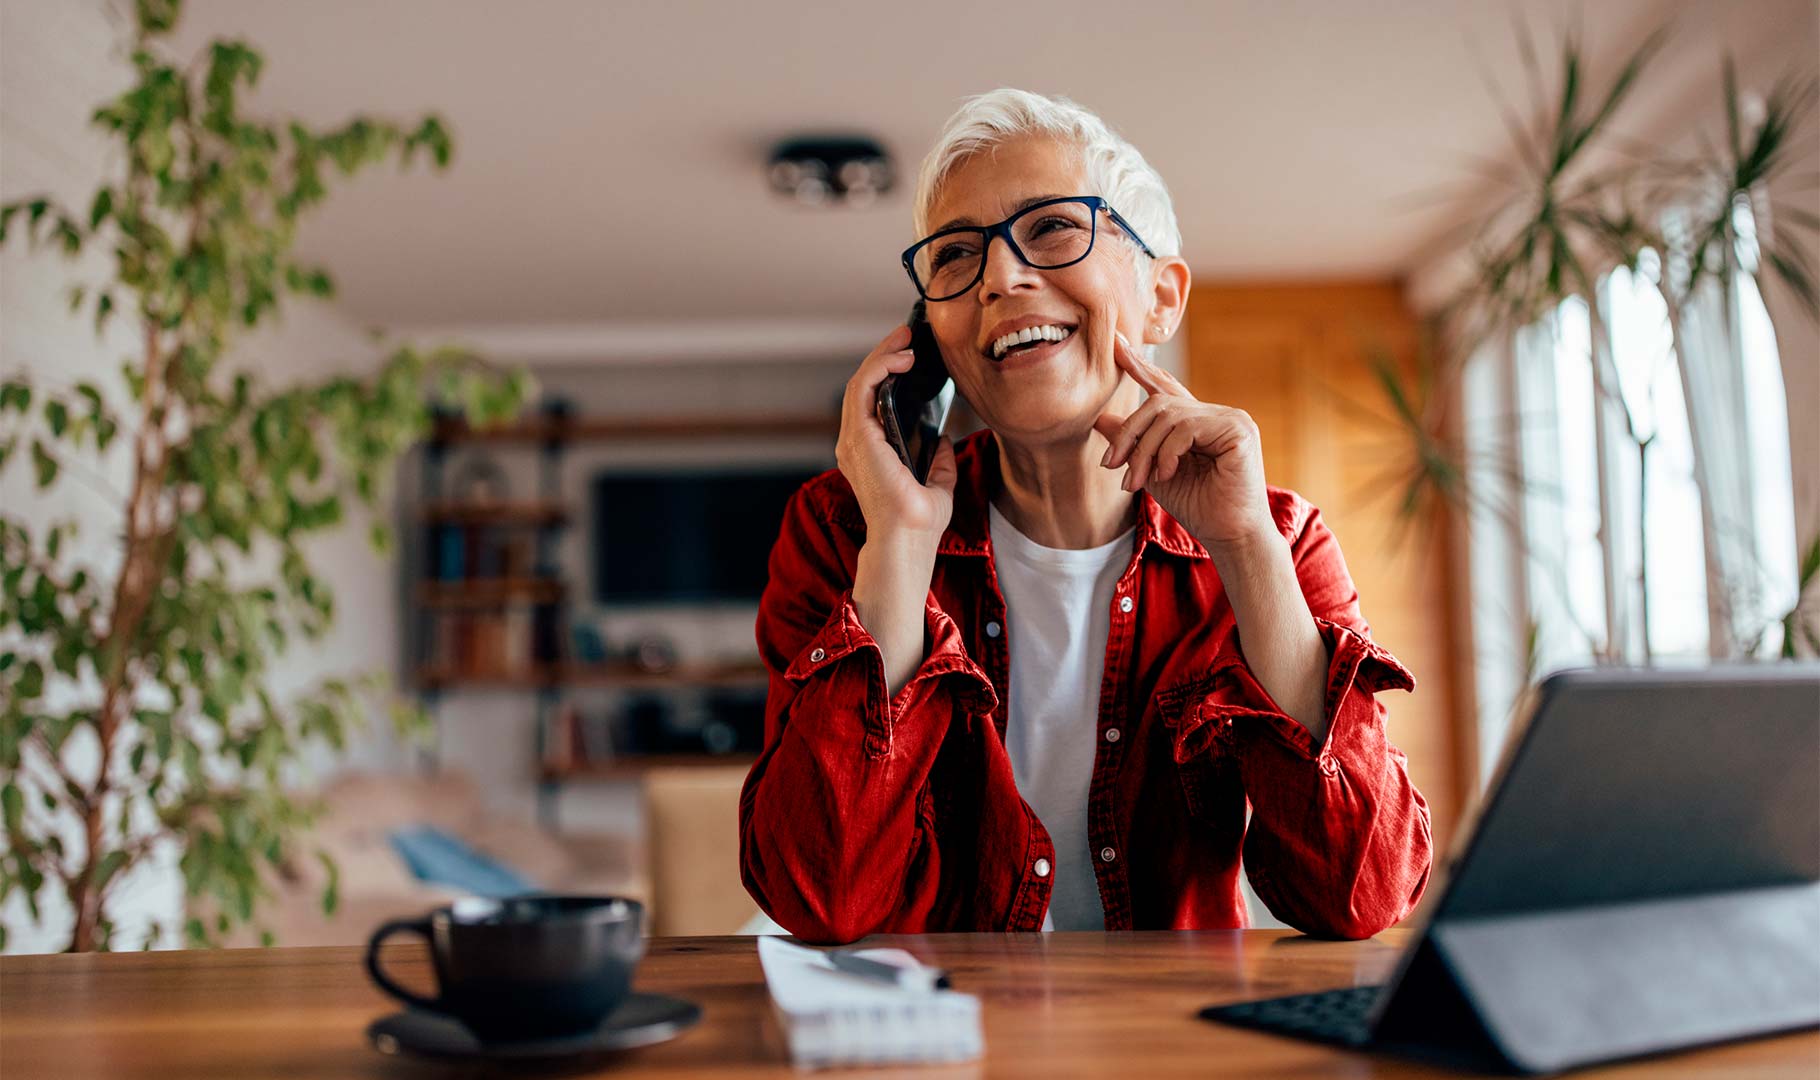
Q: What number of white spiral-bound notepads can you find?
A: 1